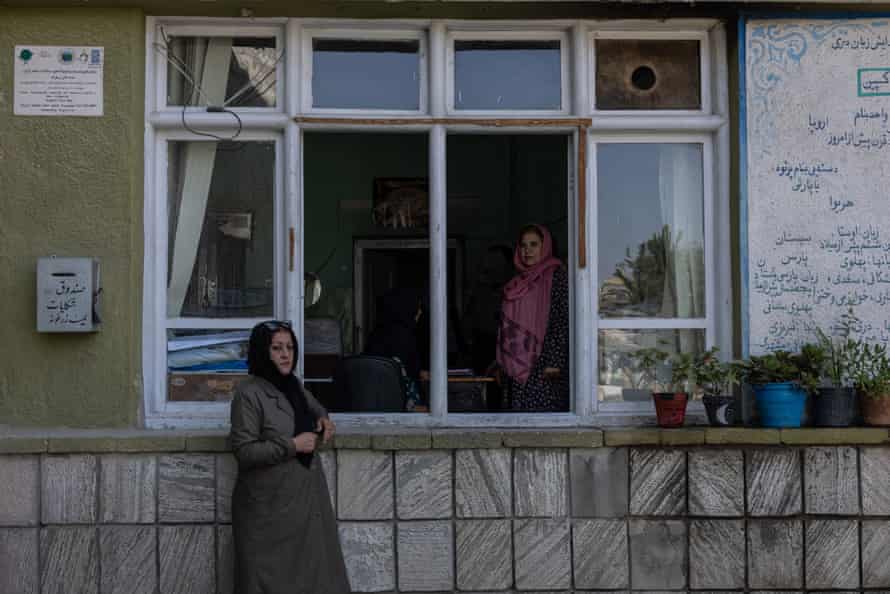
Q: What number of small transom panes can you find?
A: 4